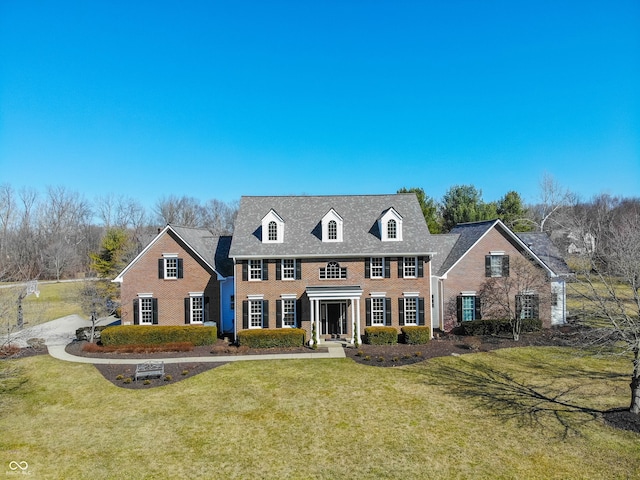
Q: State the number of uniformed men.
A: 0